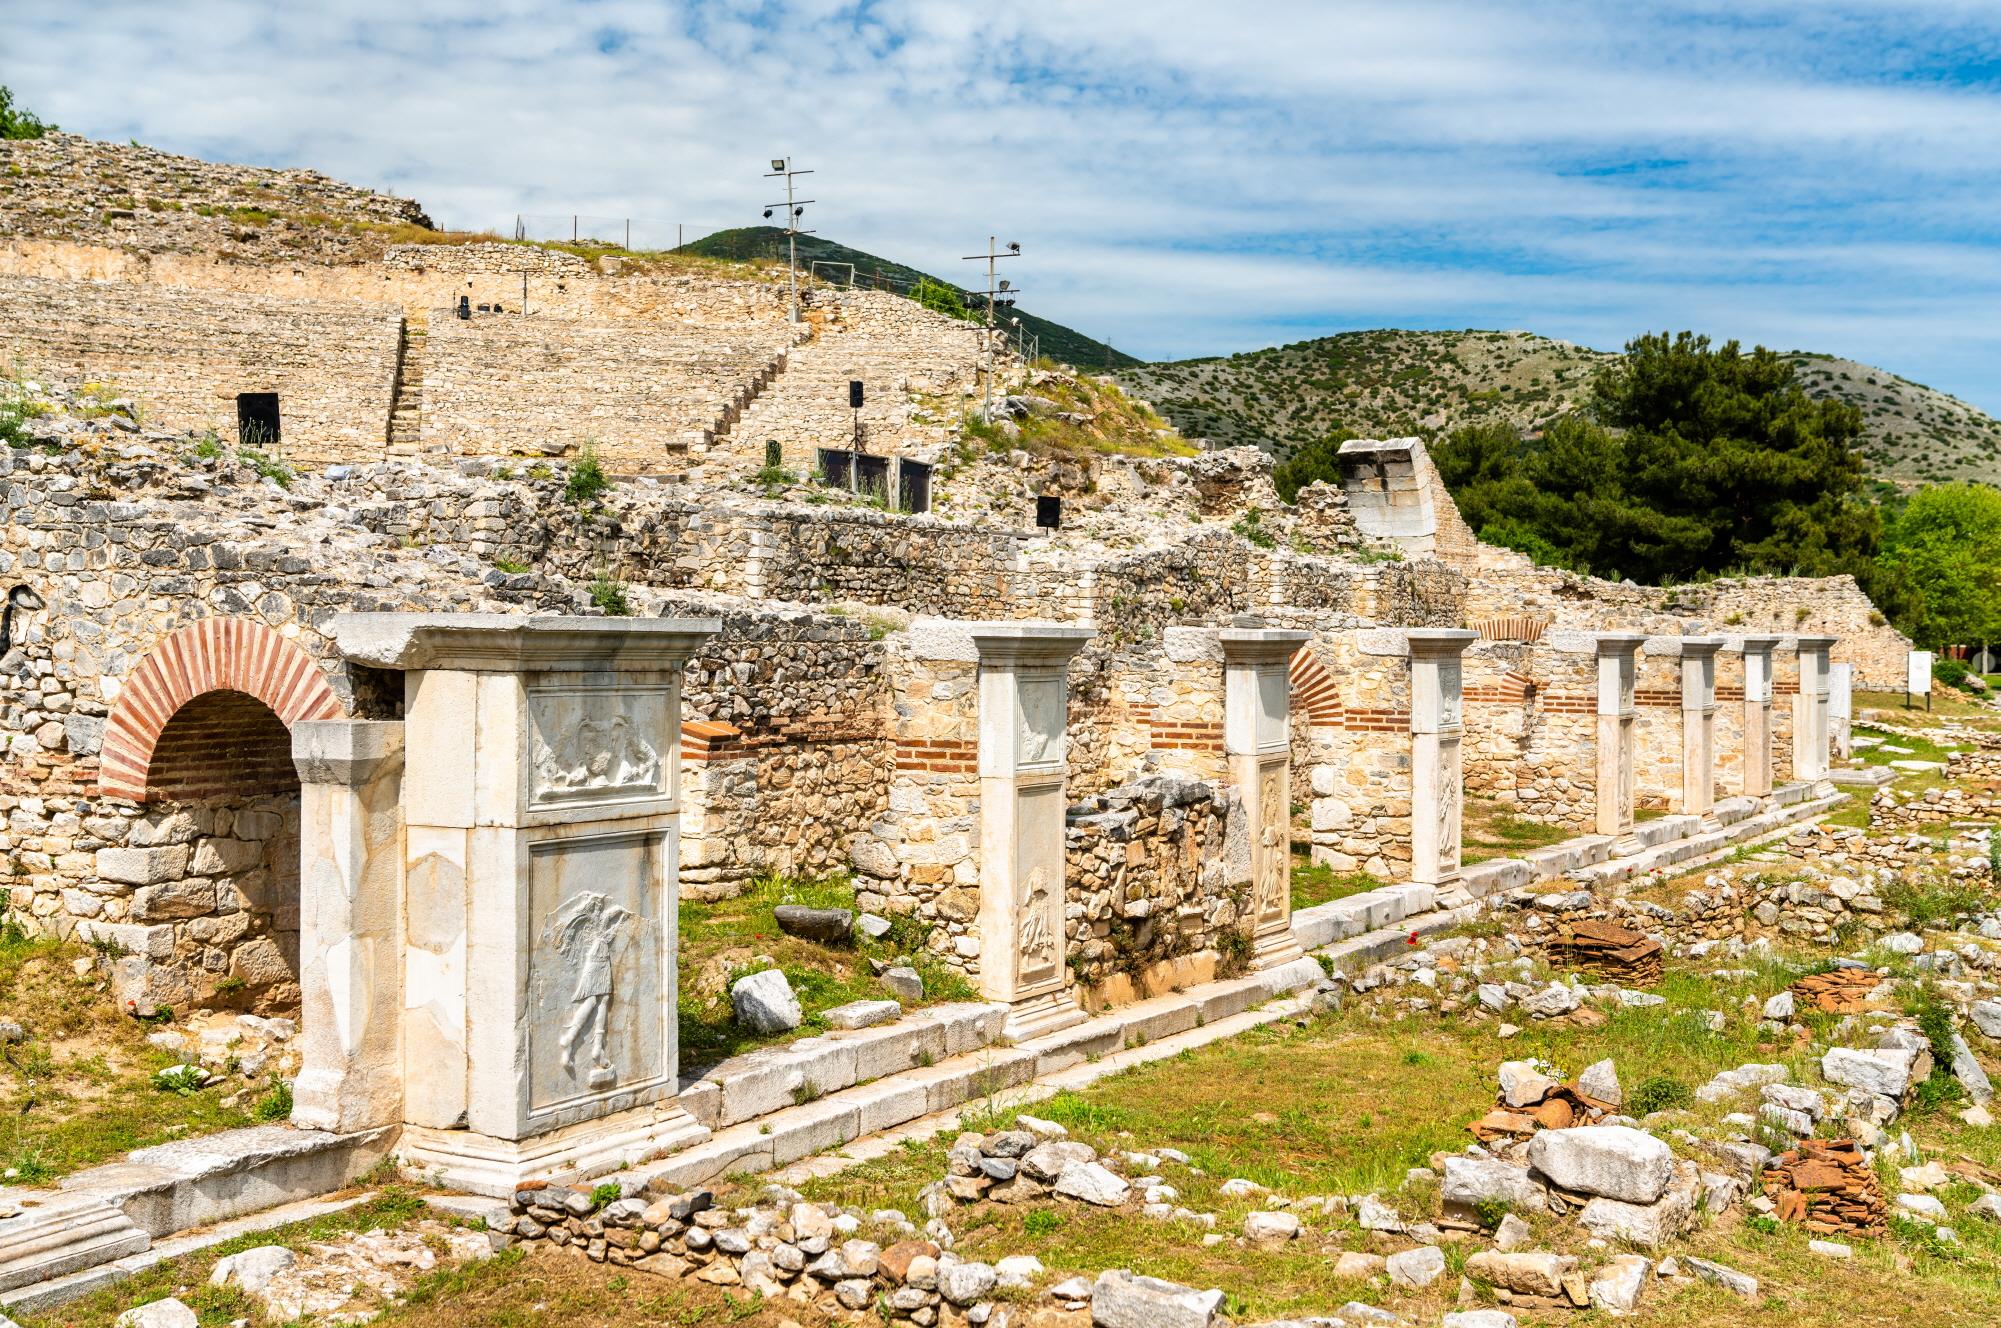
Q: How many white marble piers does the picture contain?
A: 8